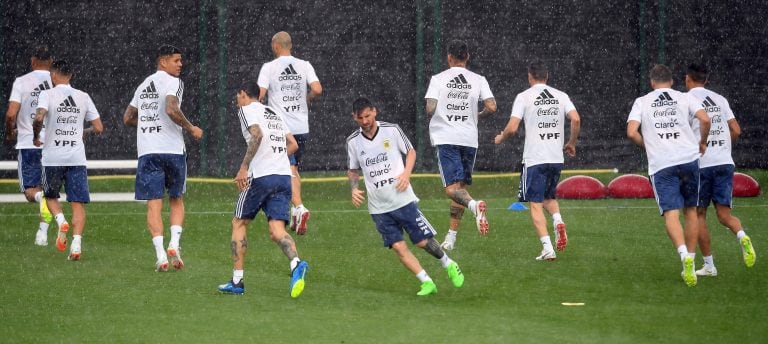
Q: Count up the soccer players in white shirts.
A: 10